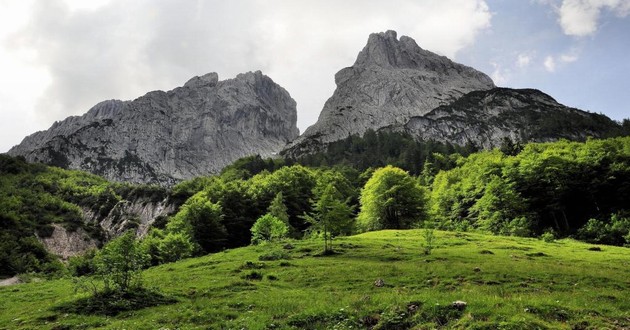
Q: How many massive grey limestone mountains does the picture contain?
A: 2